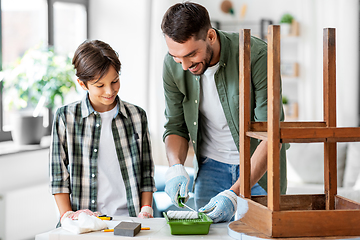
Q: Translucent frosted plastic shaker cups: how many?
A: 0